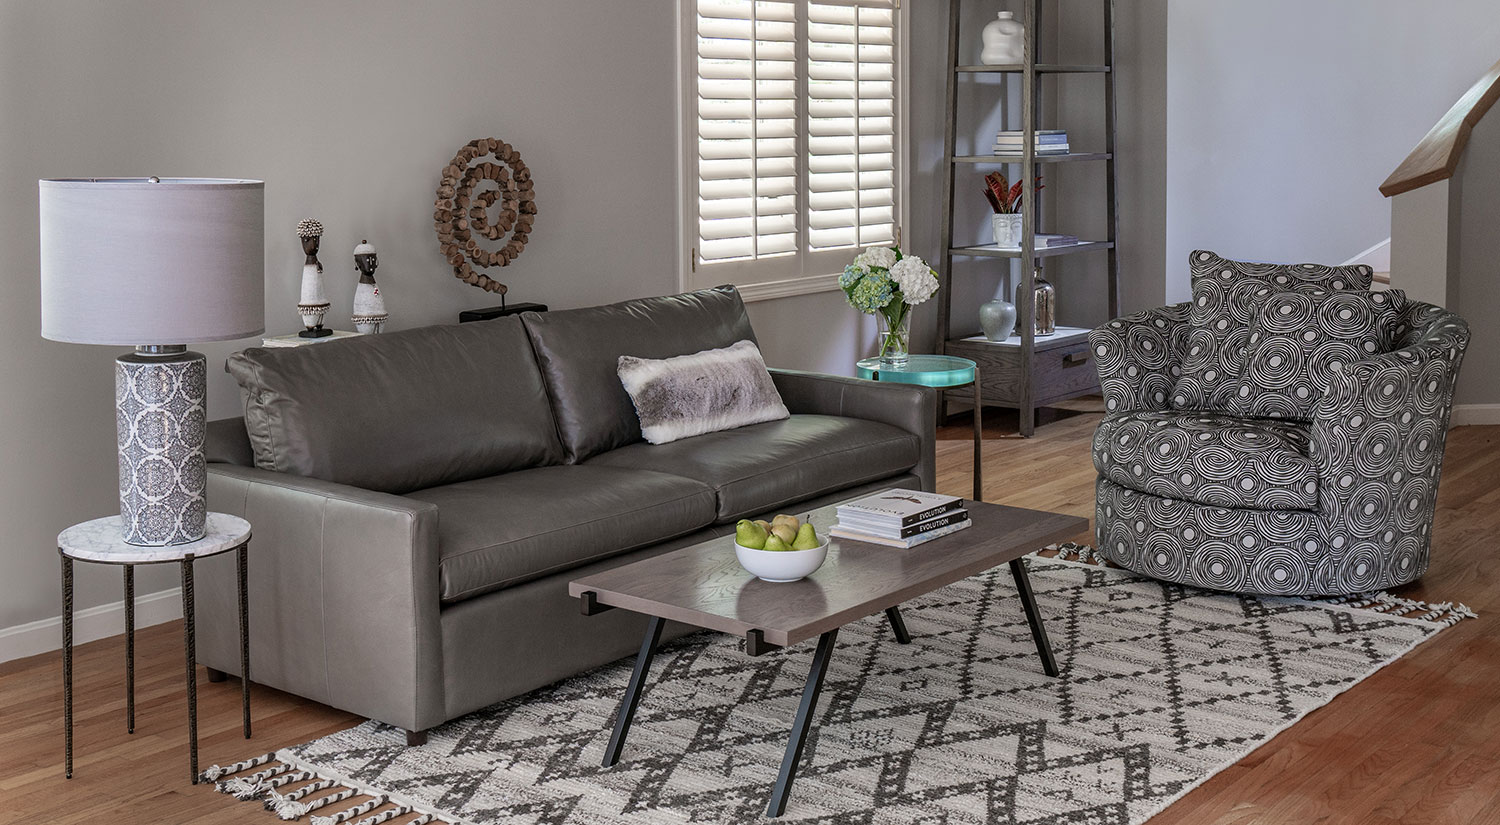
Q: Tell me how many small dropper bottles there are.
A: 0